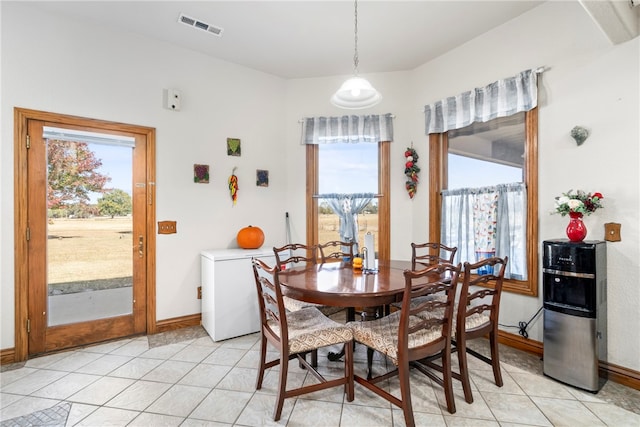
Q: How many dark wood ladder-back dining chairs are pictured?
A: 6